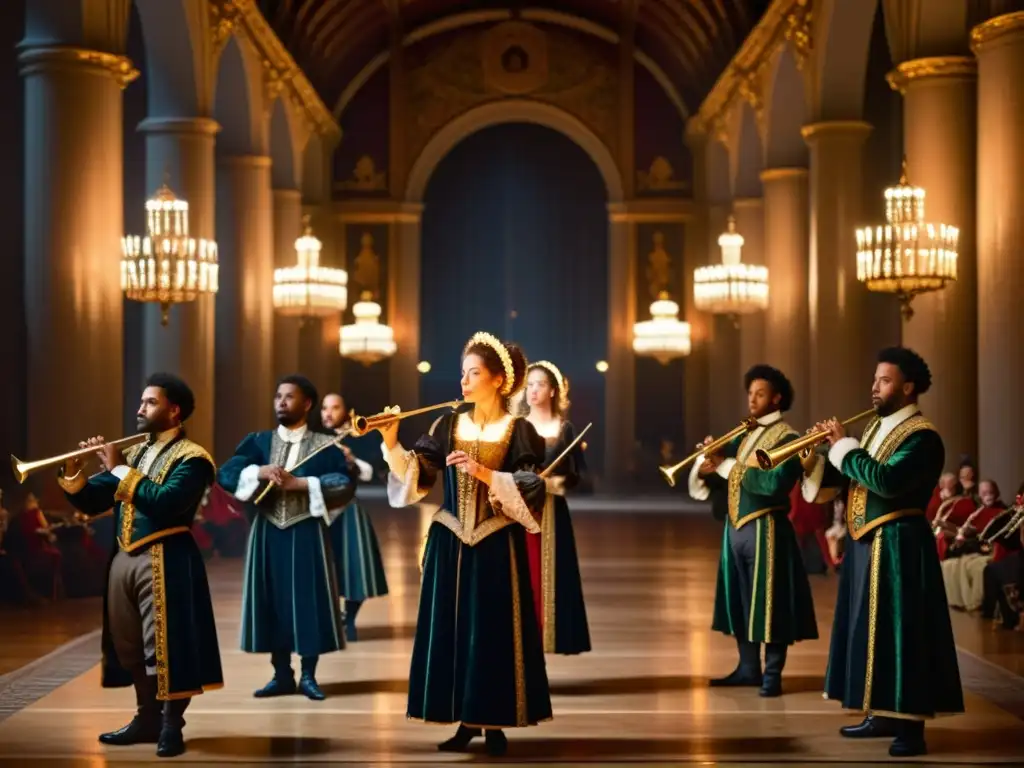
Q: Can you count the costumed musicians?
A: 7